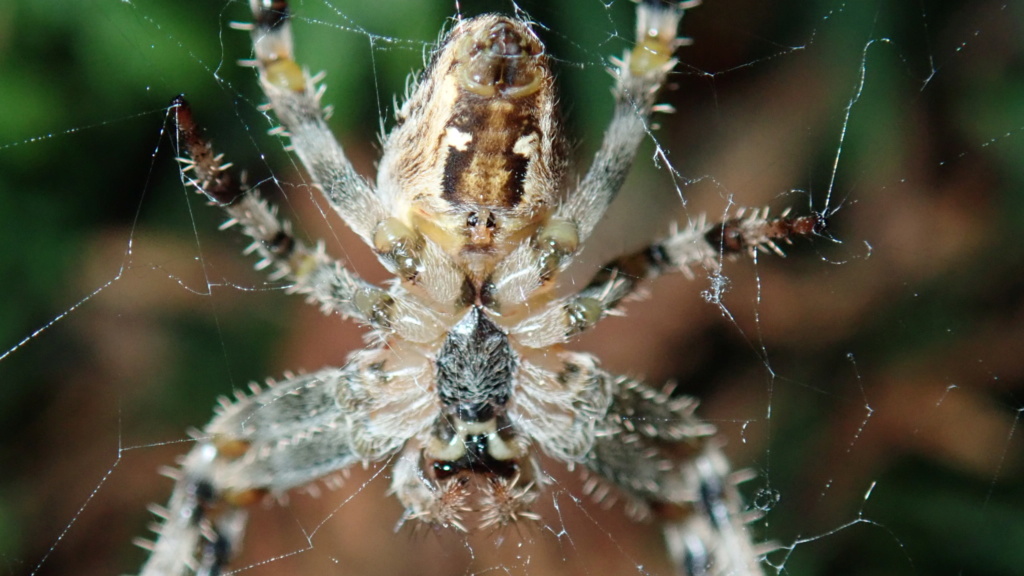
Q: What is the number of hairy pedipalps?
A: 2